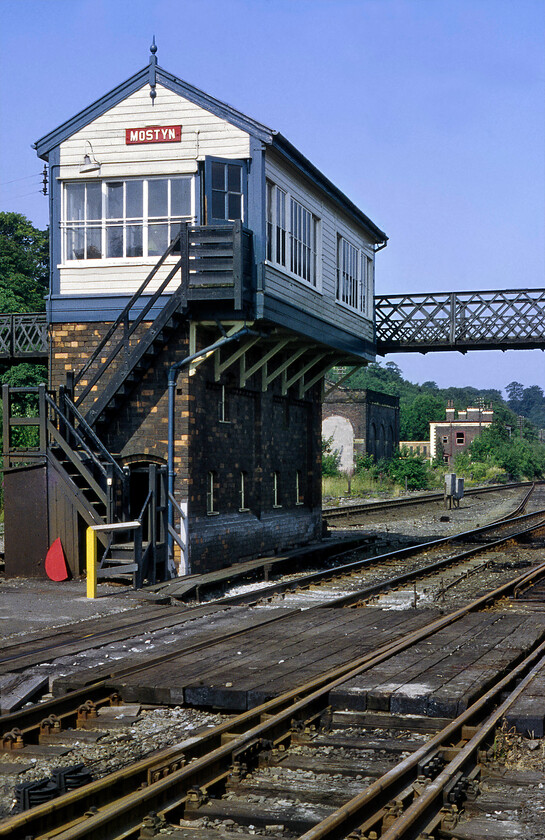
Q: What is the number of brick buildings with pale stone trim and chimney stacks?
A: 1